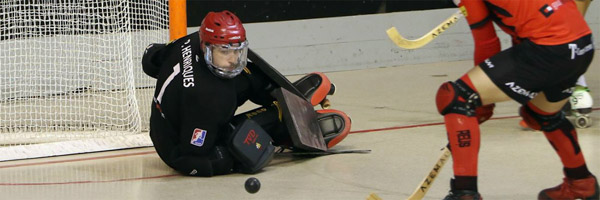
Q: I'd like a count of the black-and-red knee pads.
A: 2